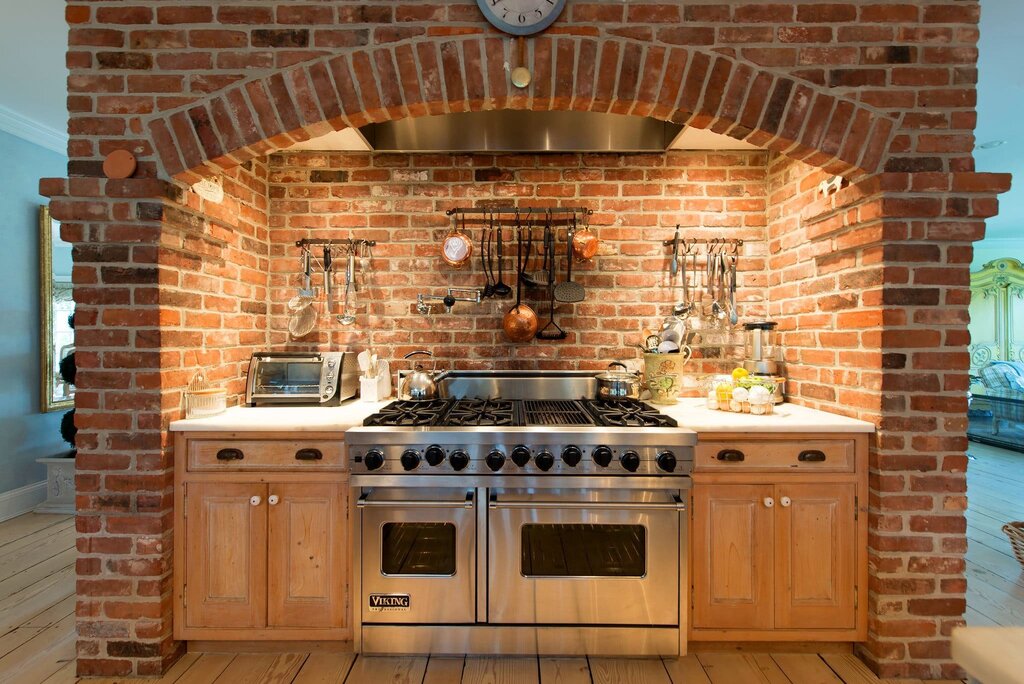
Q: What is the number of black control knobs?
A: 11